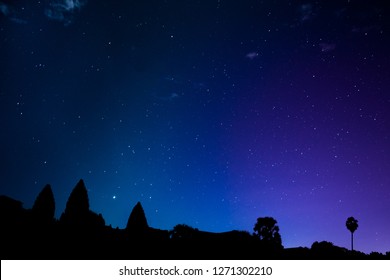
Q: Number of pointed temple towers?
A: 3